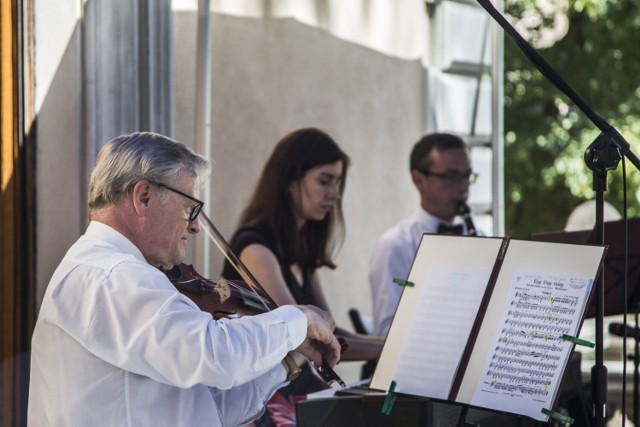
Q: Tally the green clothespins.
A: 4